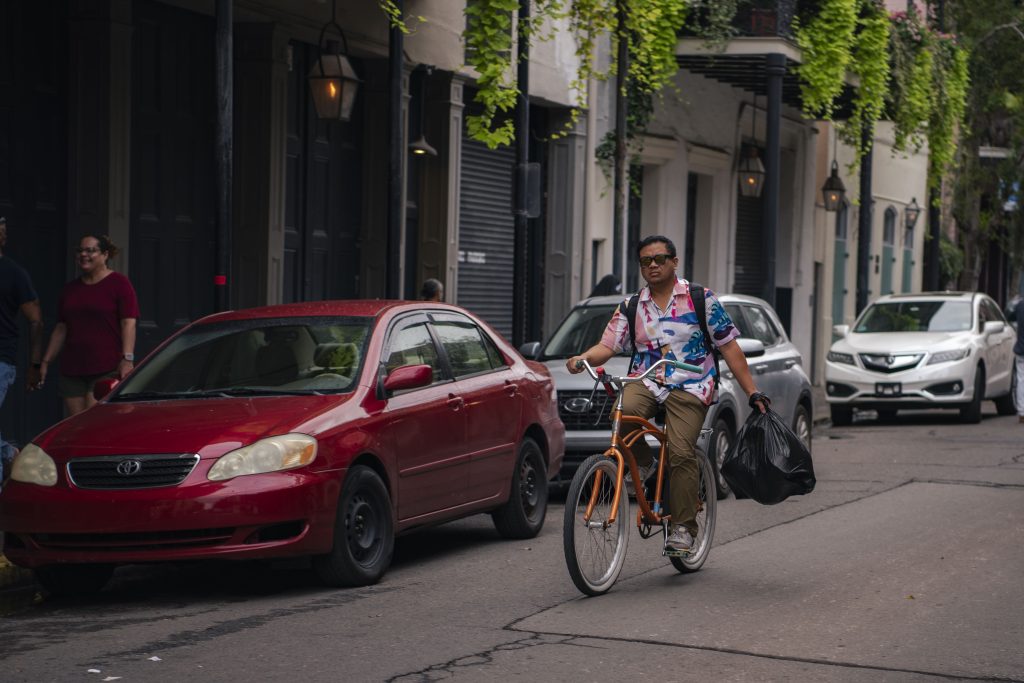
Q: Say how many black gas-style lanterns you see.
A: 4